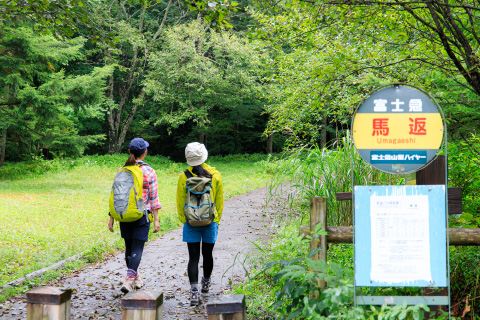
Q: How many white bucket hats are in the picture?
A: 1